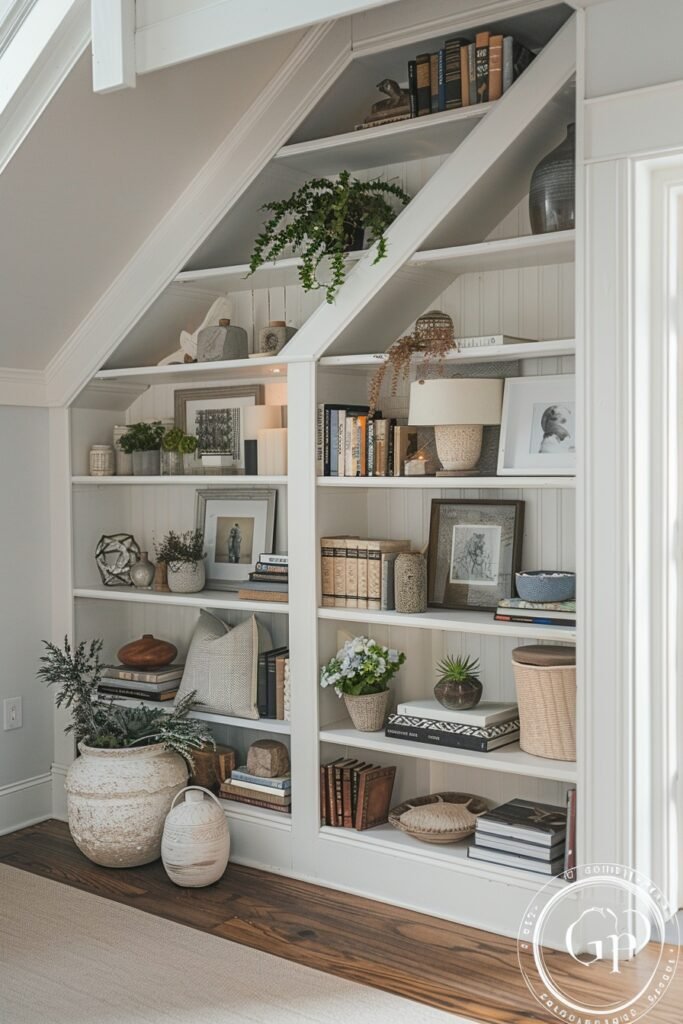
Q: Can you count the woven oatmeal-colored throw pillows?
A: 1